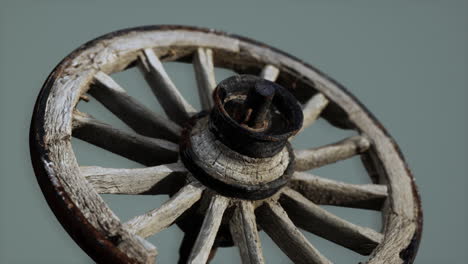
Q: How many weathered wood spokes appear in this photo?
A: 14